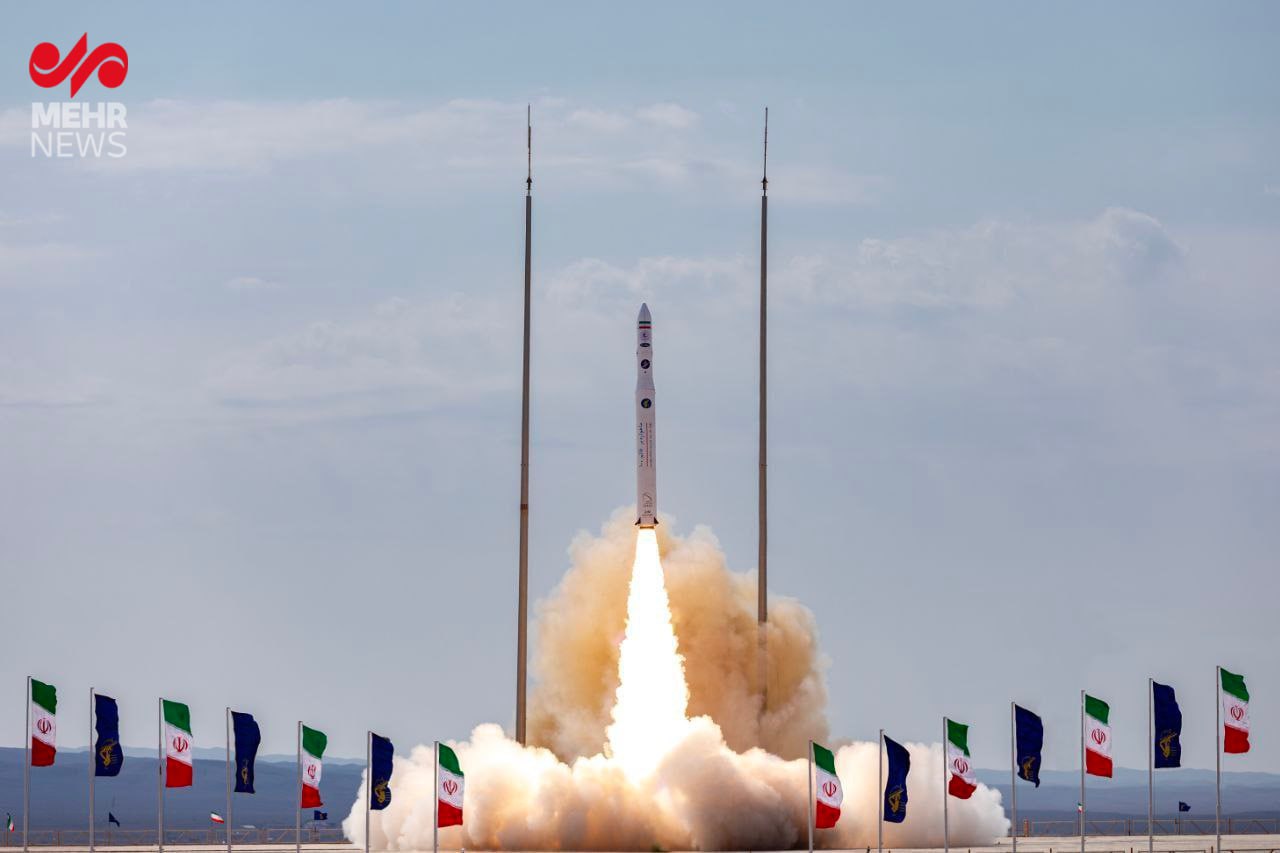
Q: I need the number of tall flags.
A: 14